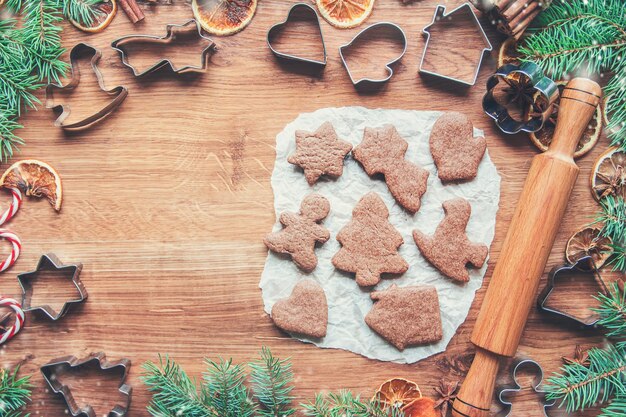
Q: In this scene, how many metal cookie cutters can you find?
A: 10